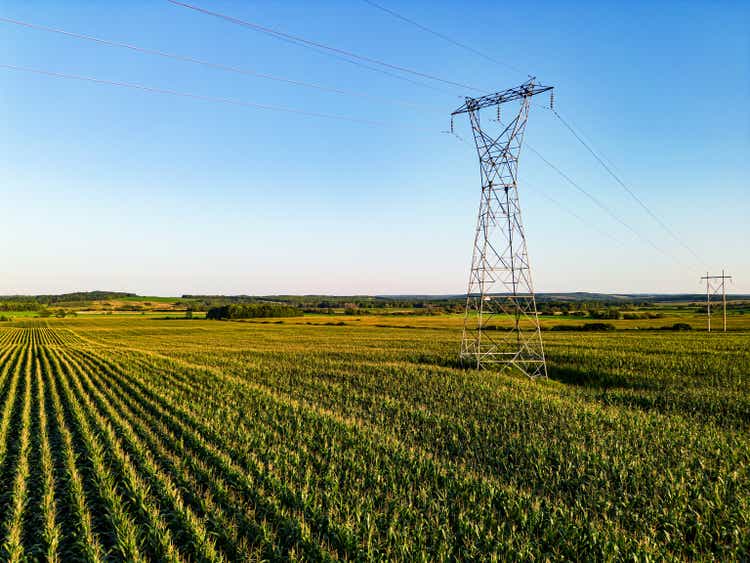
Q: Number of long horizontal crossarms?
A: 2